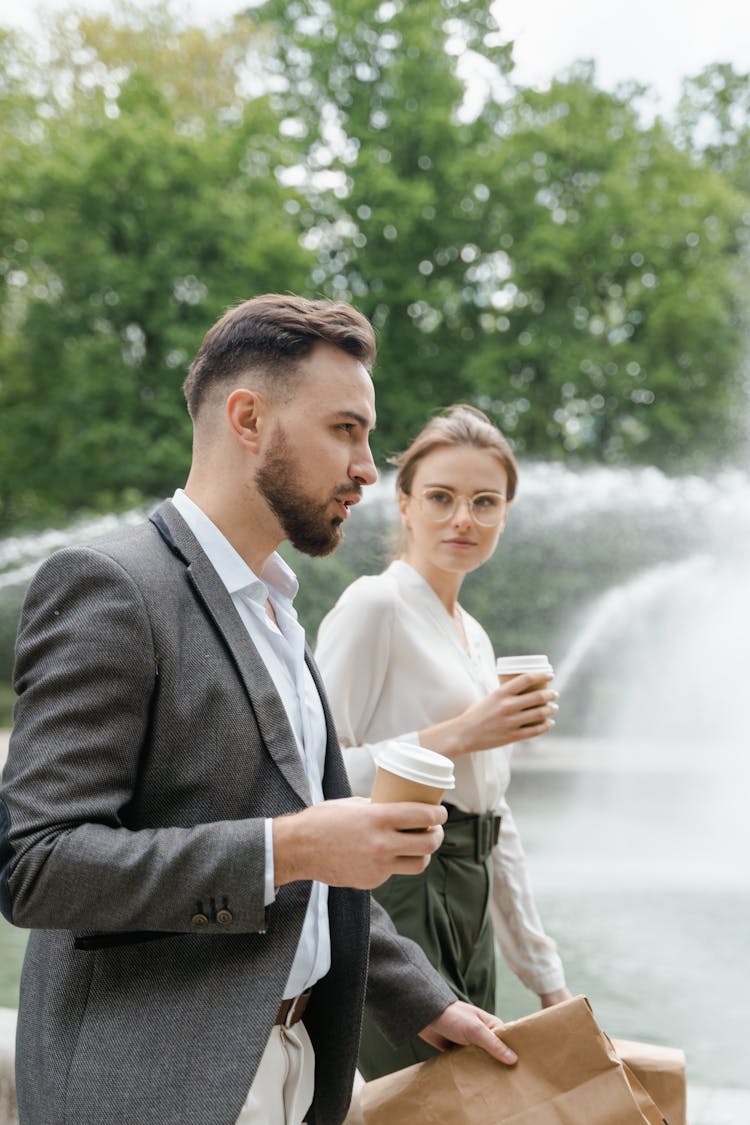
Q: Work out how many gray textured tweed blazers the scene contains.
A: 1